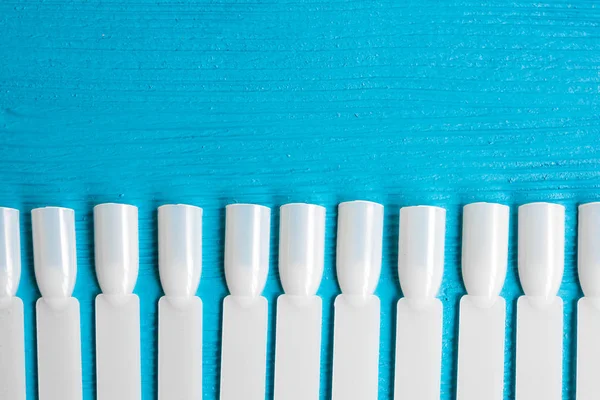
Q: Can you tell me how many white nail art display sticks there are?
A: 11